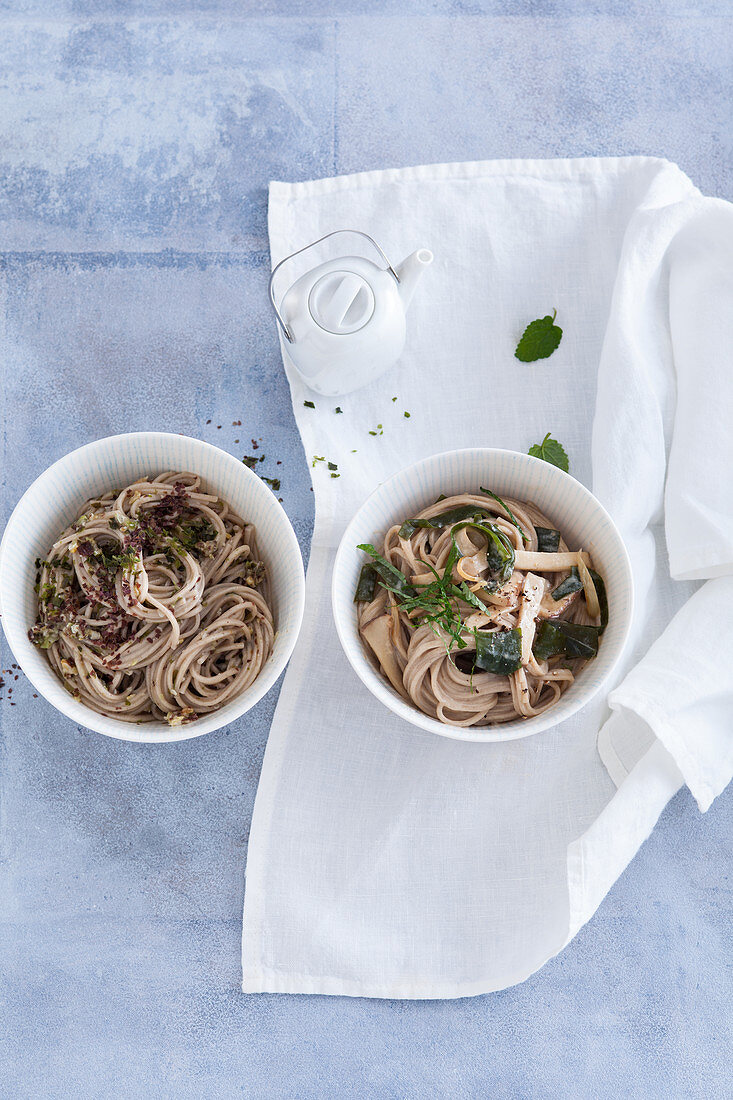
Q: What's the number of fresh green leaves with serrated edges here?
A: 2